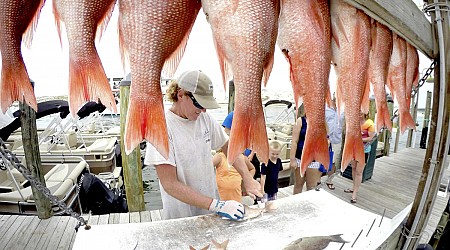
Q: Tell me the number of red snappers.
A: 9